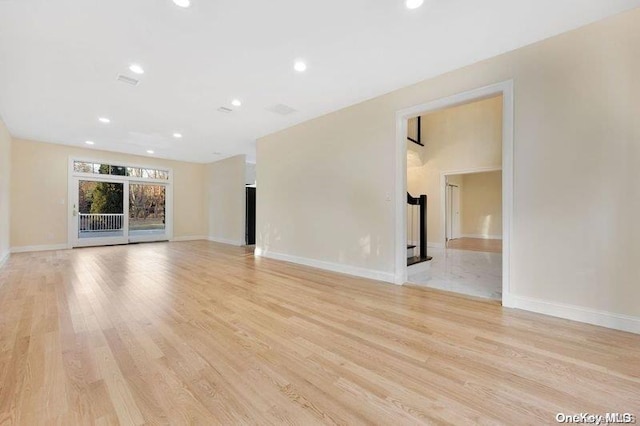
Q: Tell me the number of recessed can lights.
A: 9